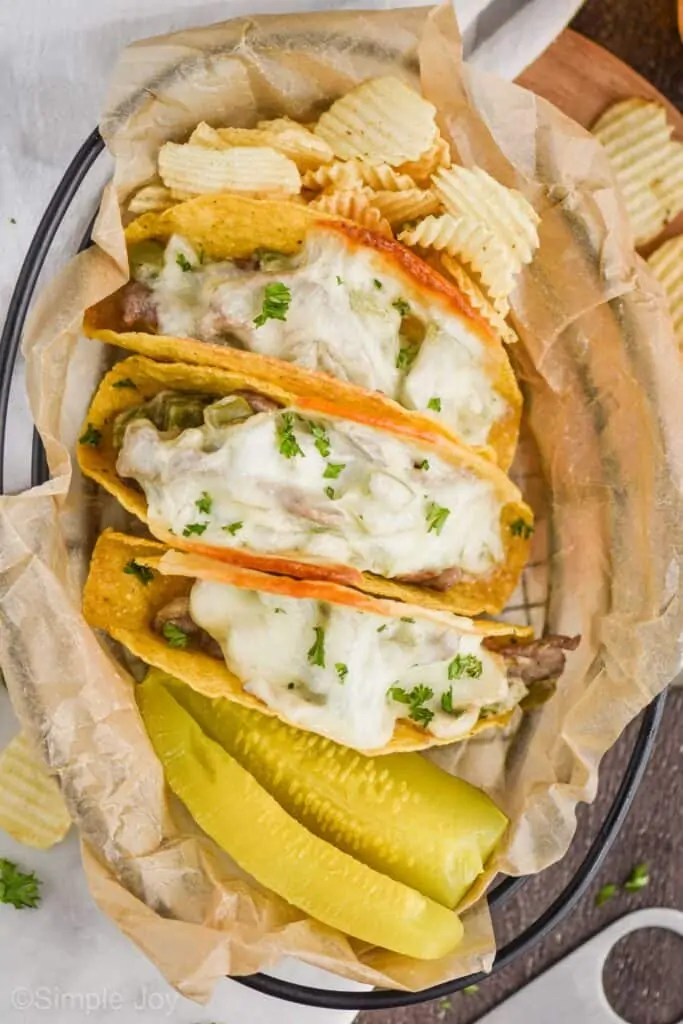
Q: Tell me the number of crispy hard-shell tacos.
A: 3